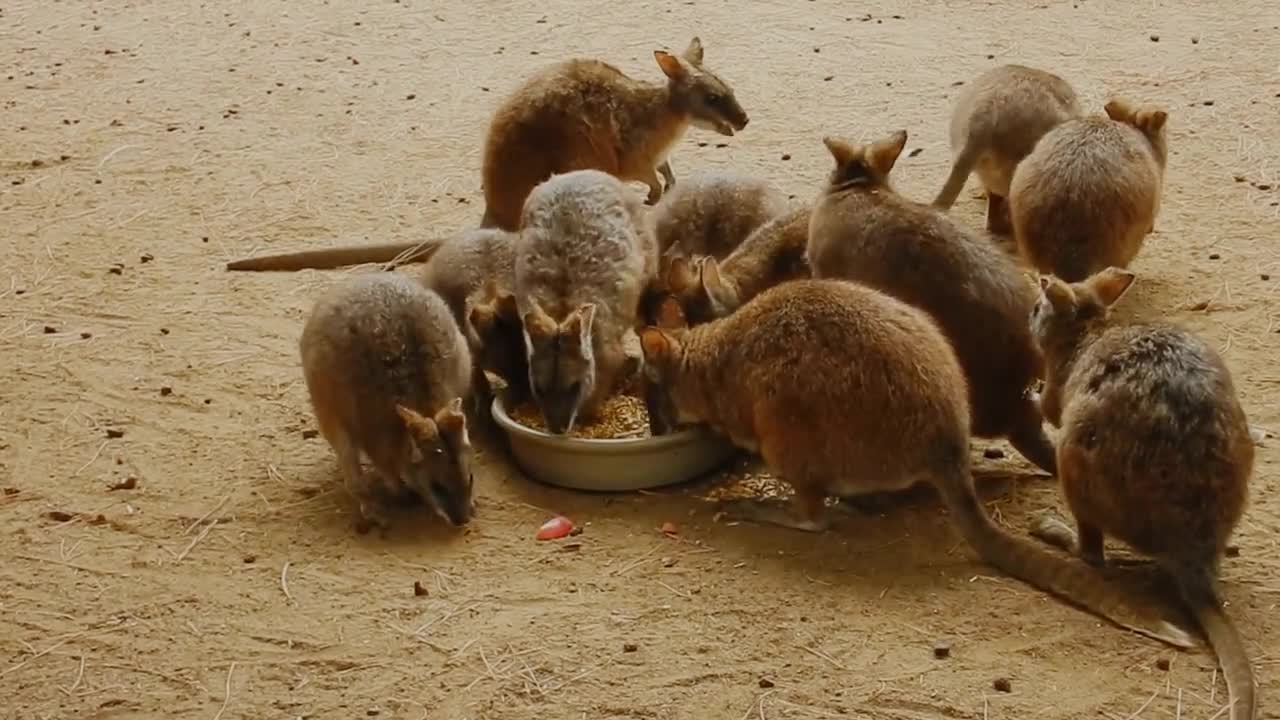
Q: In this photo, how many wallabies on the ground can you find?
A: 11